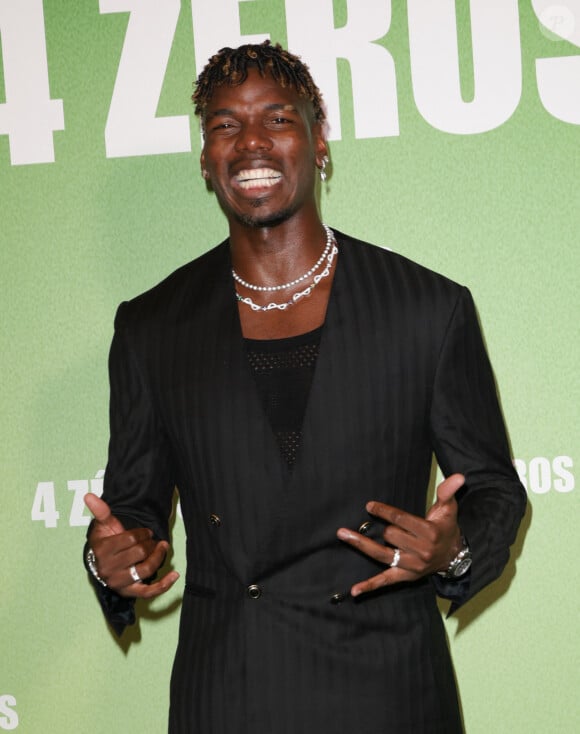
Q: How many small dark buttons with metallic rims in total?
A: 4